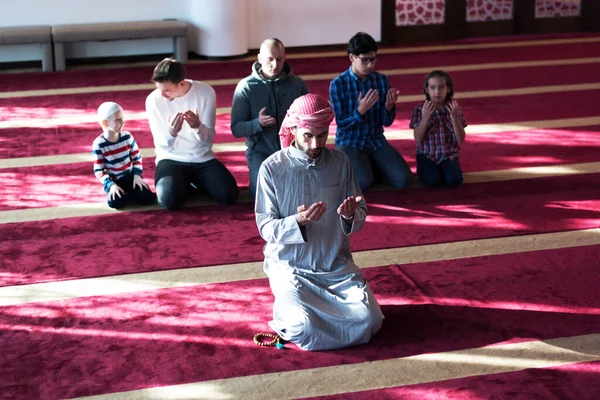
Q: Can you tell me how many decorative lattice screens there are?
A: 3